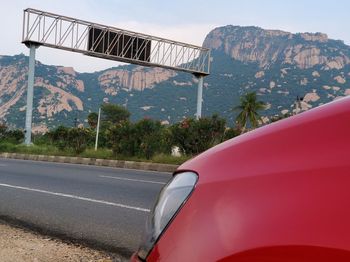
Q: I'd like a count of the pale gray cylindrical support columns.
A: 2